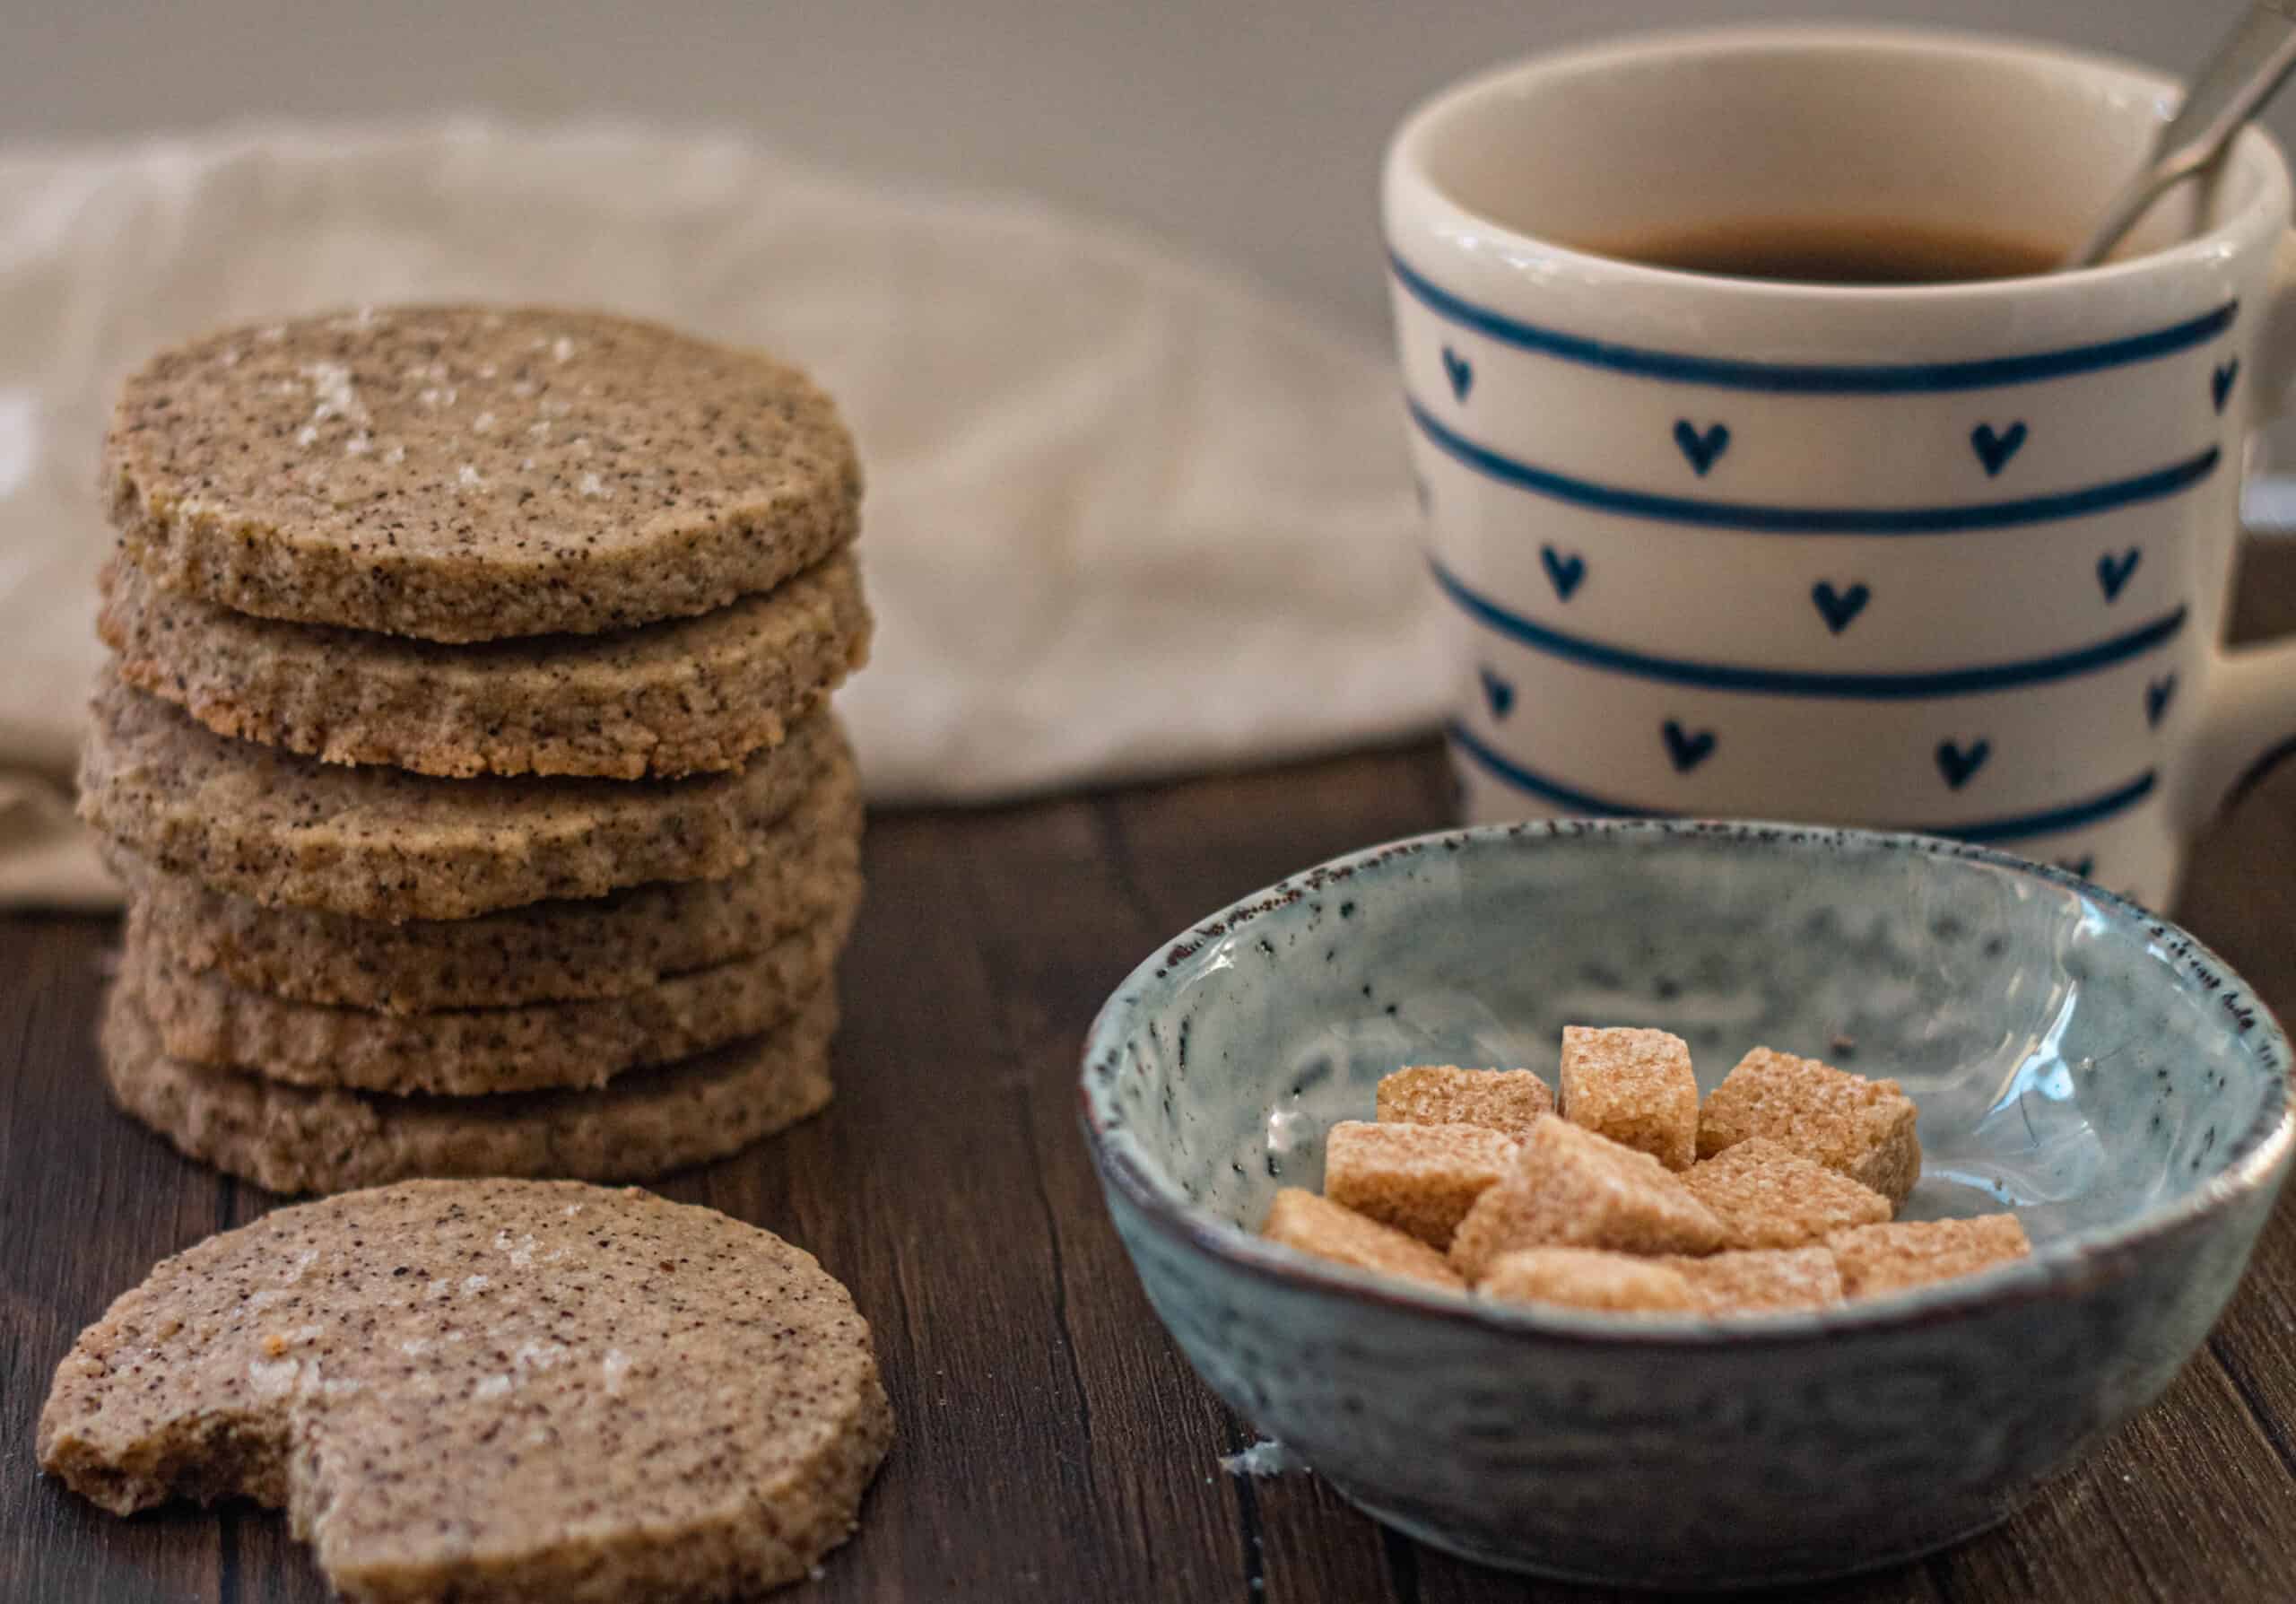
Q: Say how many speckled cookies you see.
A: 7